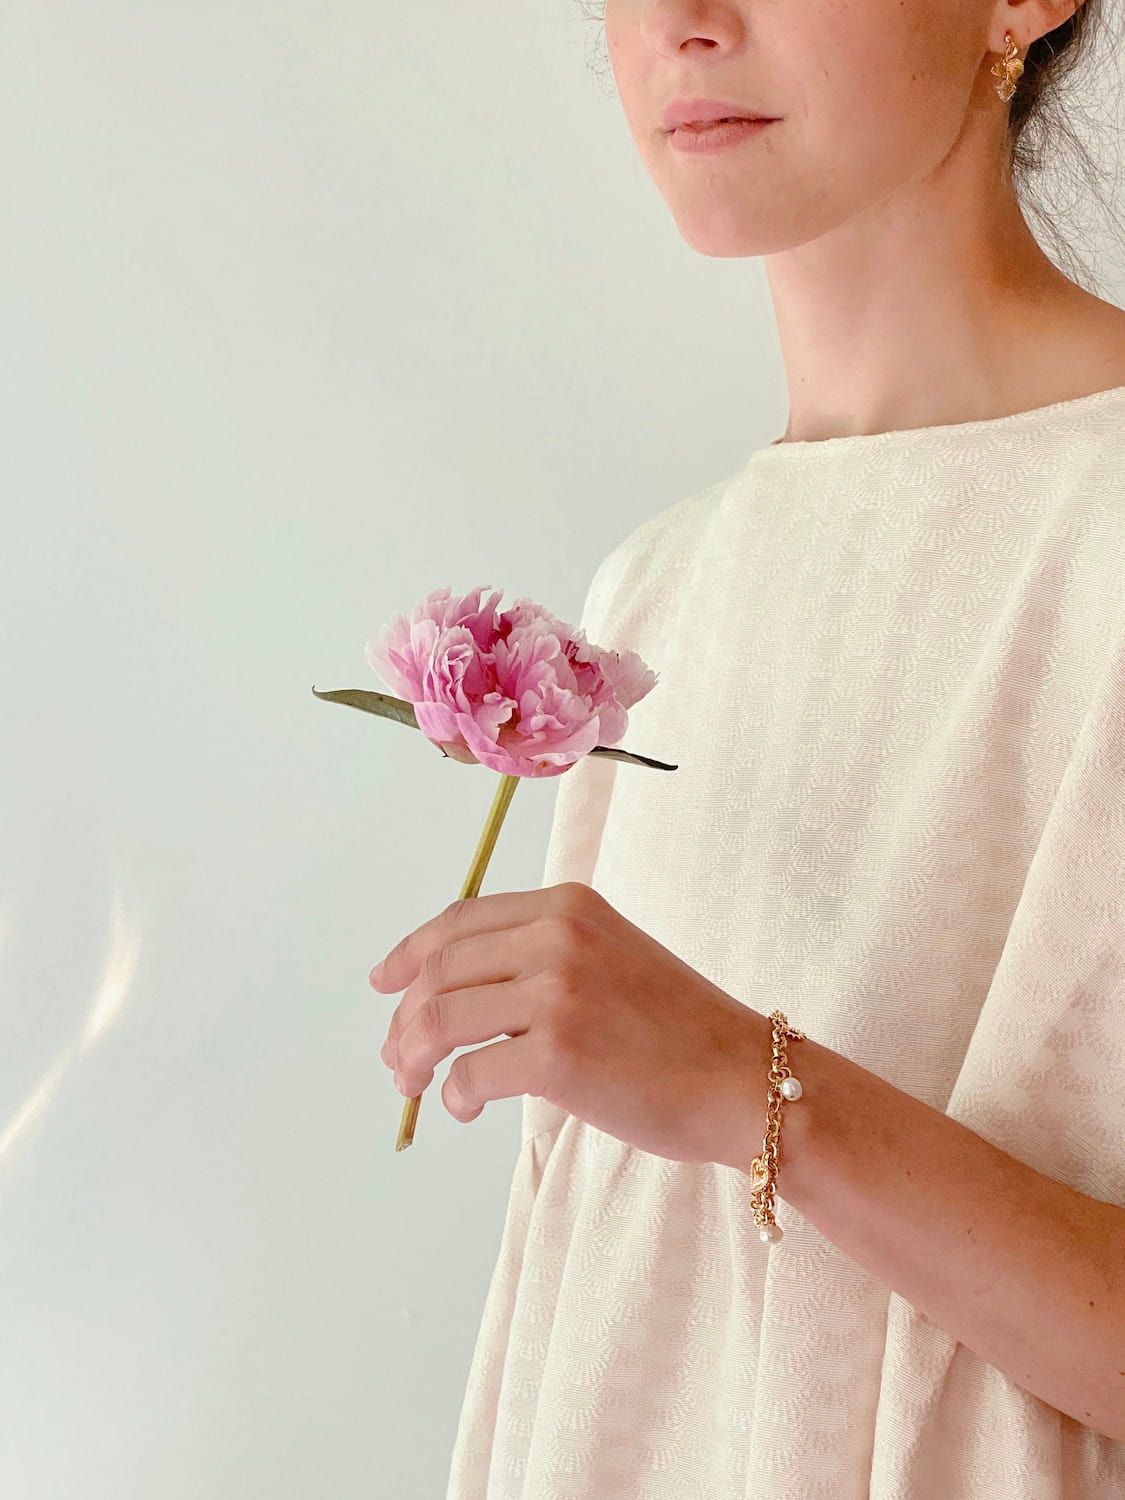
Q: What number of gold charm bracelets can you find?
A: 1